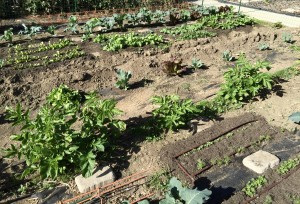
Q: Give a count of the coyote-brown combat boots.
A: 0